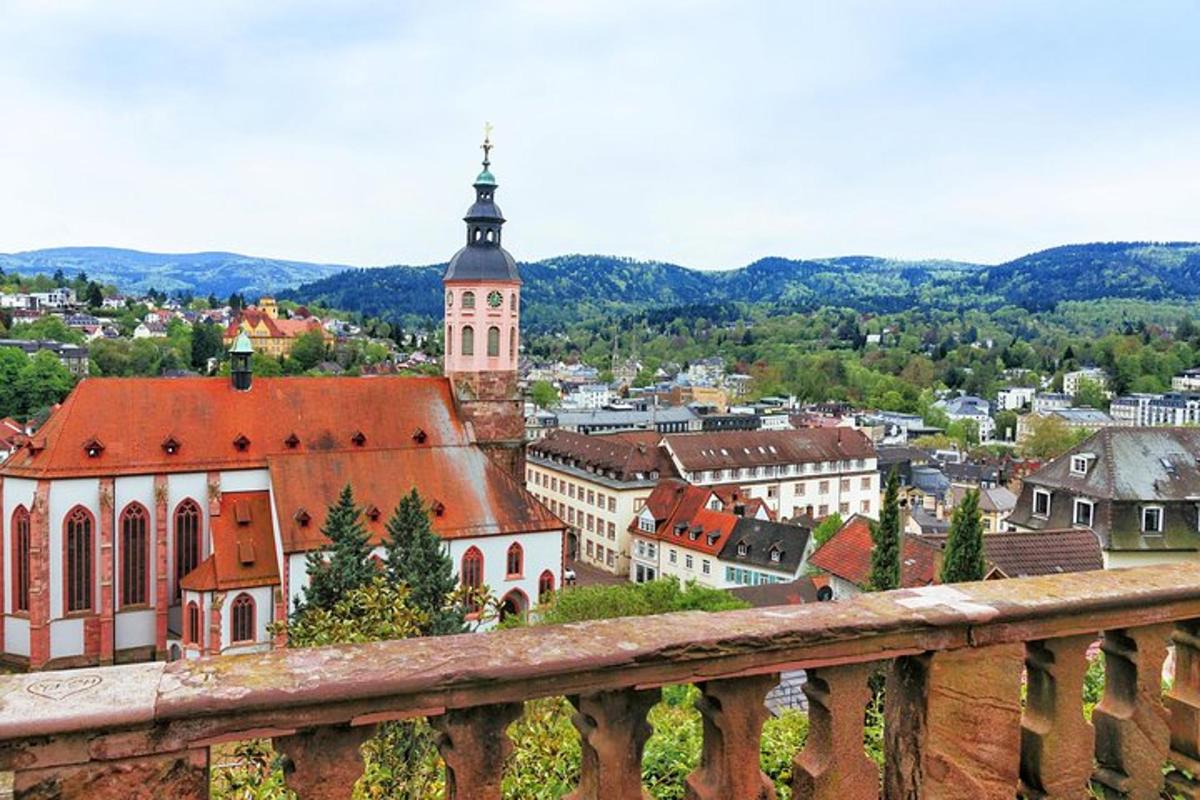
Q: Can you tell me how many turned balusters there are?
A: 8